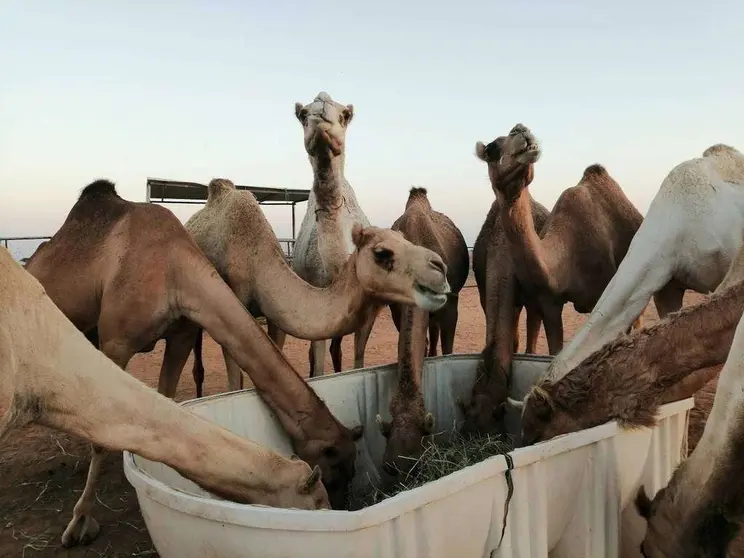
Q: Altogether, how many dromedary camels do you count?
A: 10